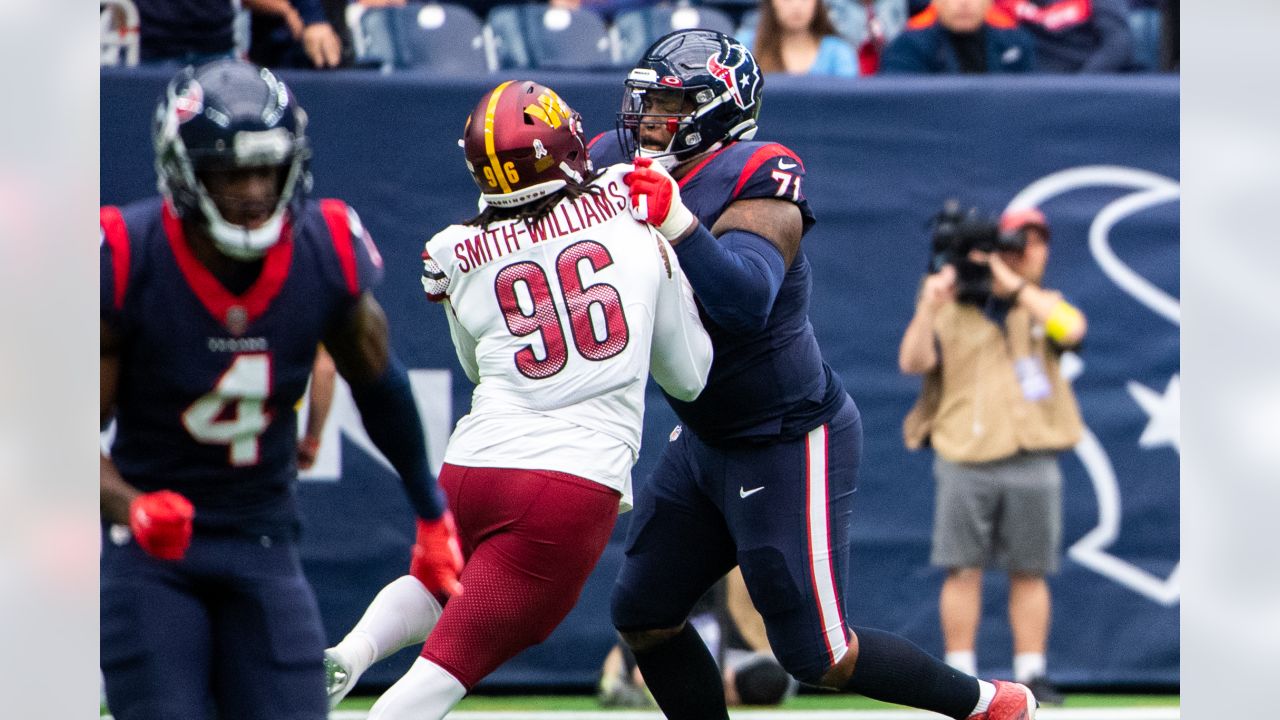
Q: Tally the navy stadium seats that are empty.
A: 3